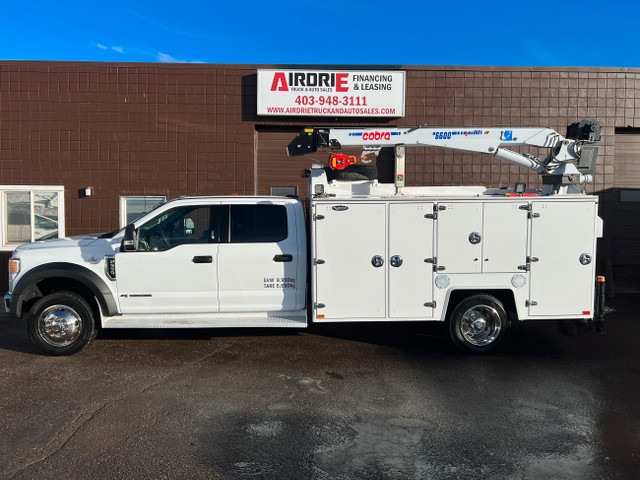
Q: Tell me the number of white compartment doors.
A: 5